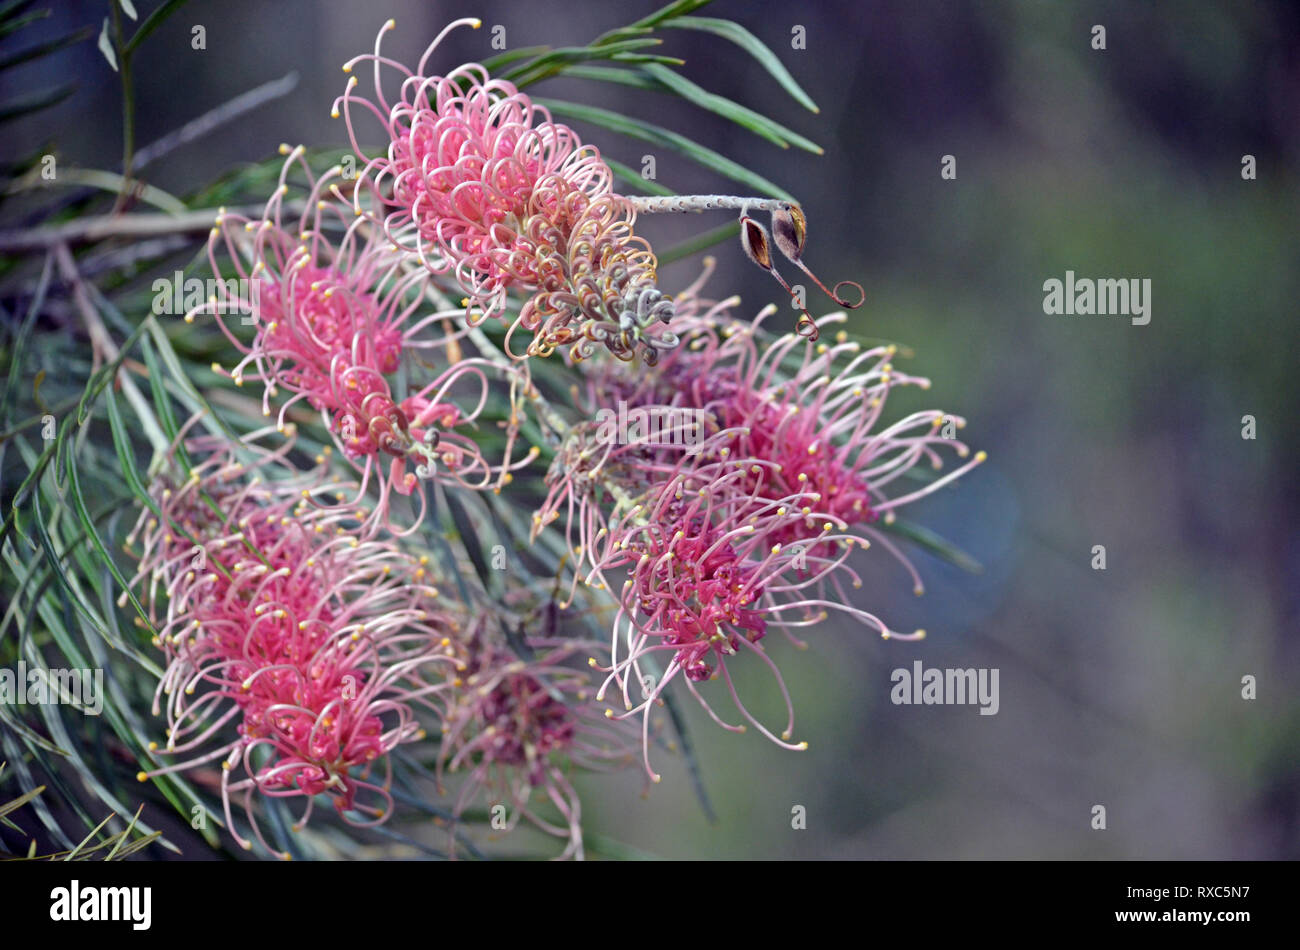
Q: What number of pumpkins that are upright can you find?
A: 0